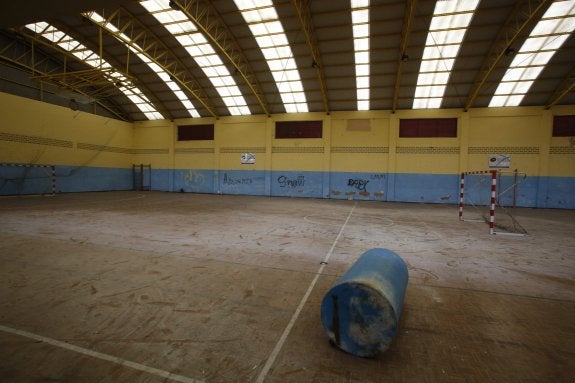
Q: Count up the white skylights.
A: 7